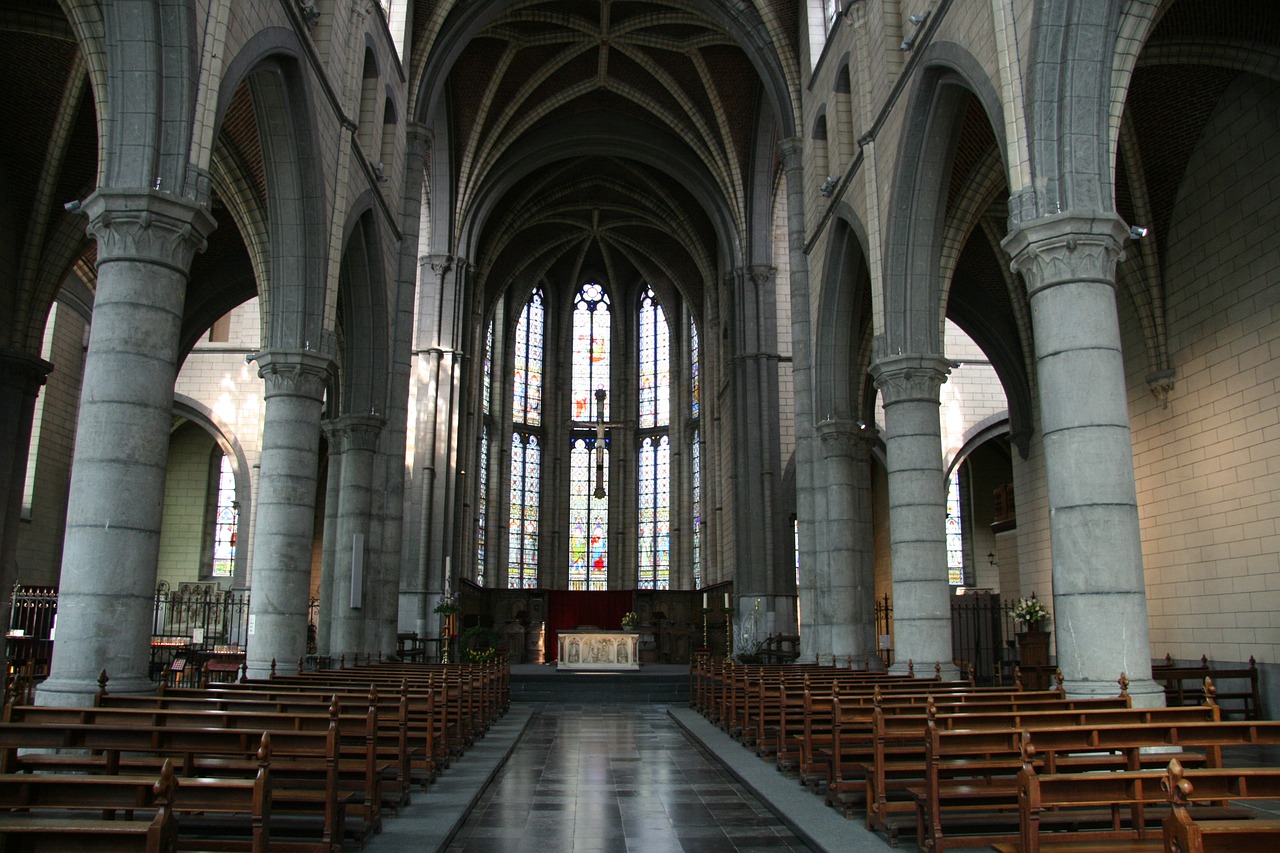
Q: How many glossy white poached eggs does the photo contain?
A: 0